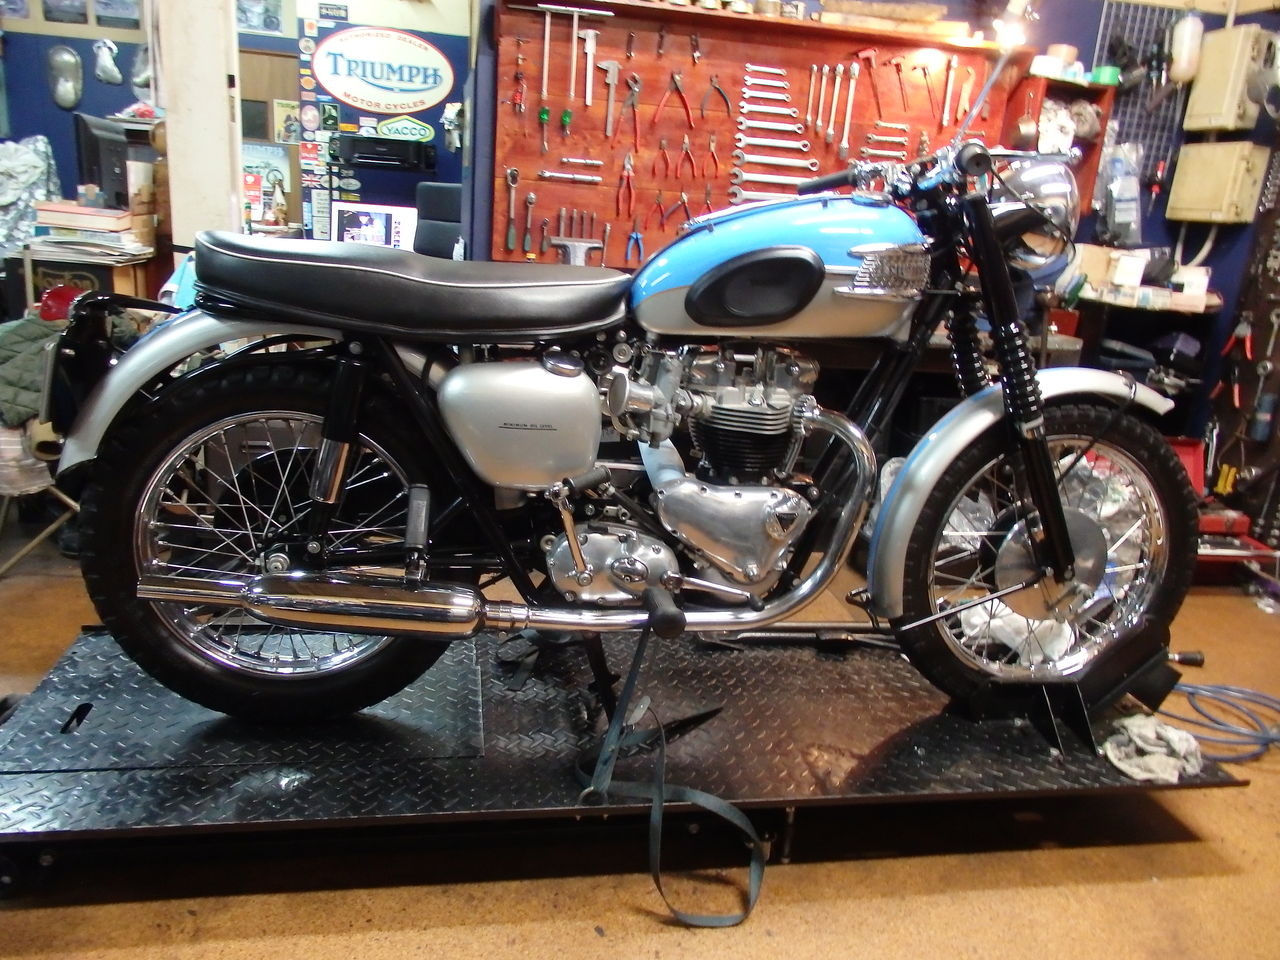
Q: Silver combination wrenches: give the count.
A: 9